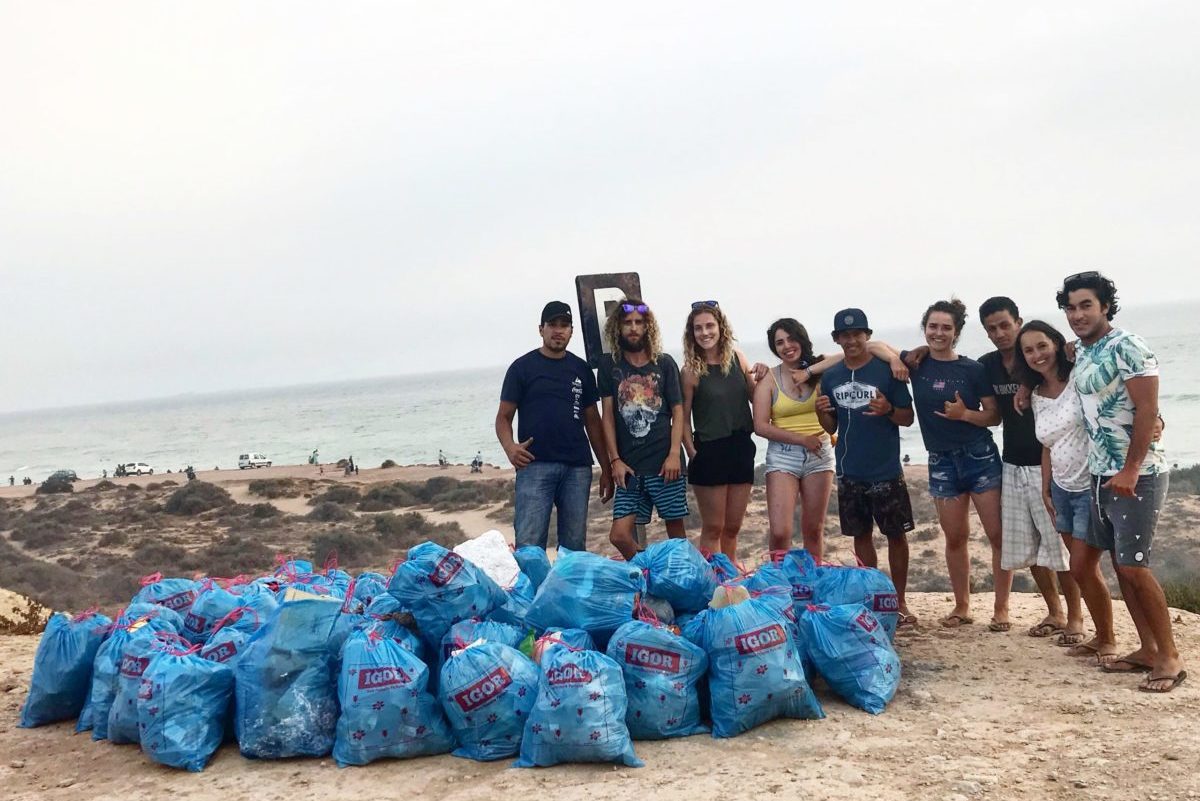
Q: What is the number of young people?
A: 9